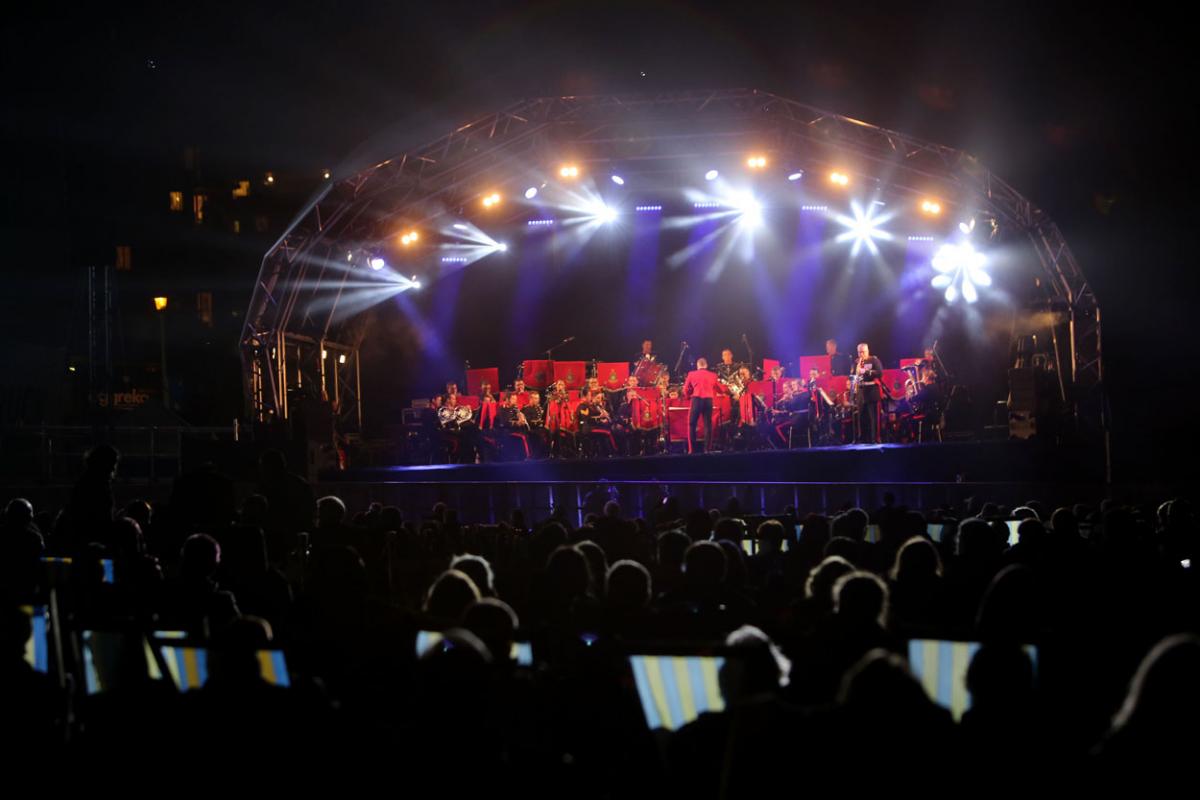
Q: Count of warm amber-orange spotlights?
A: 6